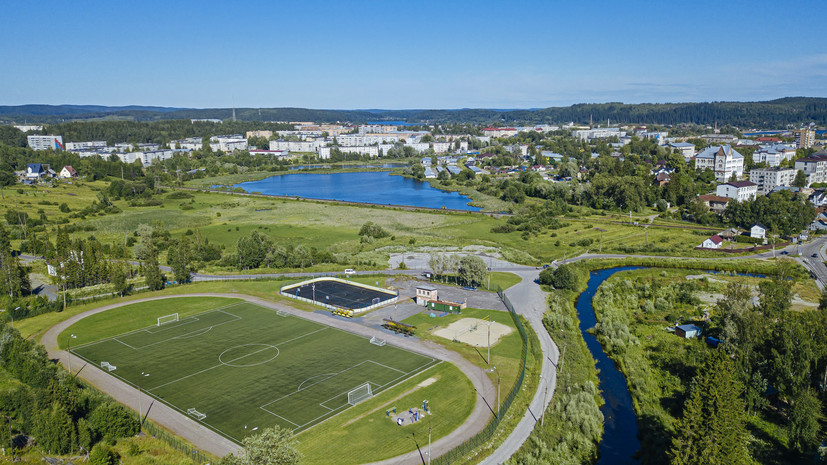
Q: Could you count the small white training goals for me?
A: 4